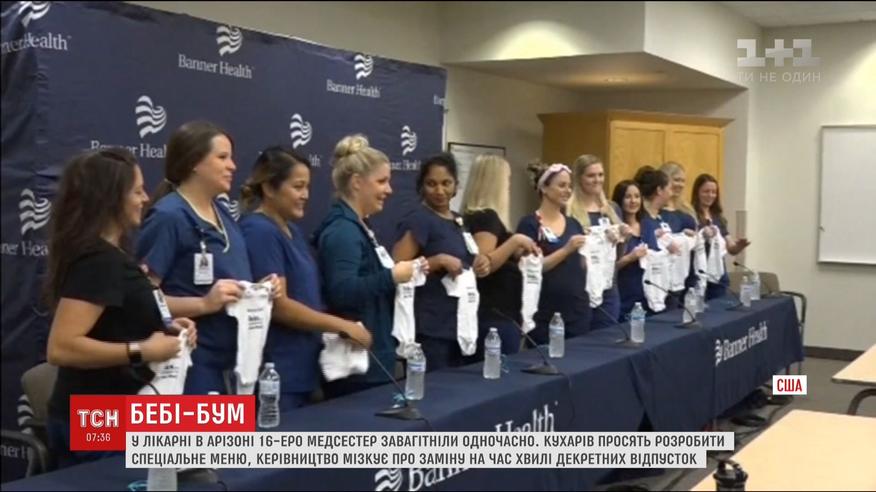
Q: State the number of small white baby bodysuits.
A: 12